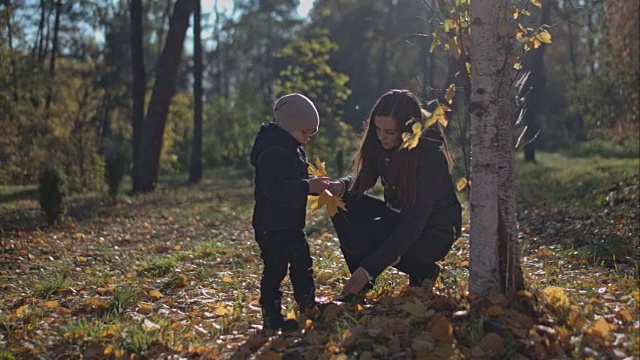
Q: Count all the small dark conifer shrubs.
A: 2